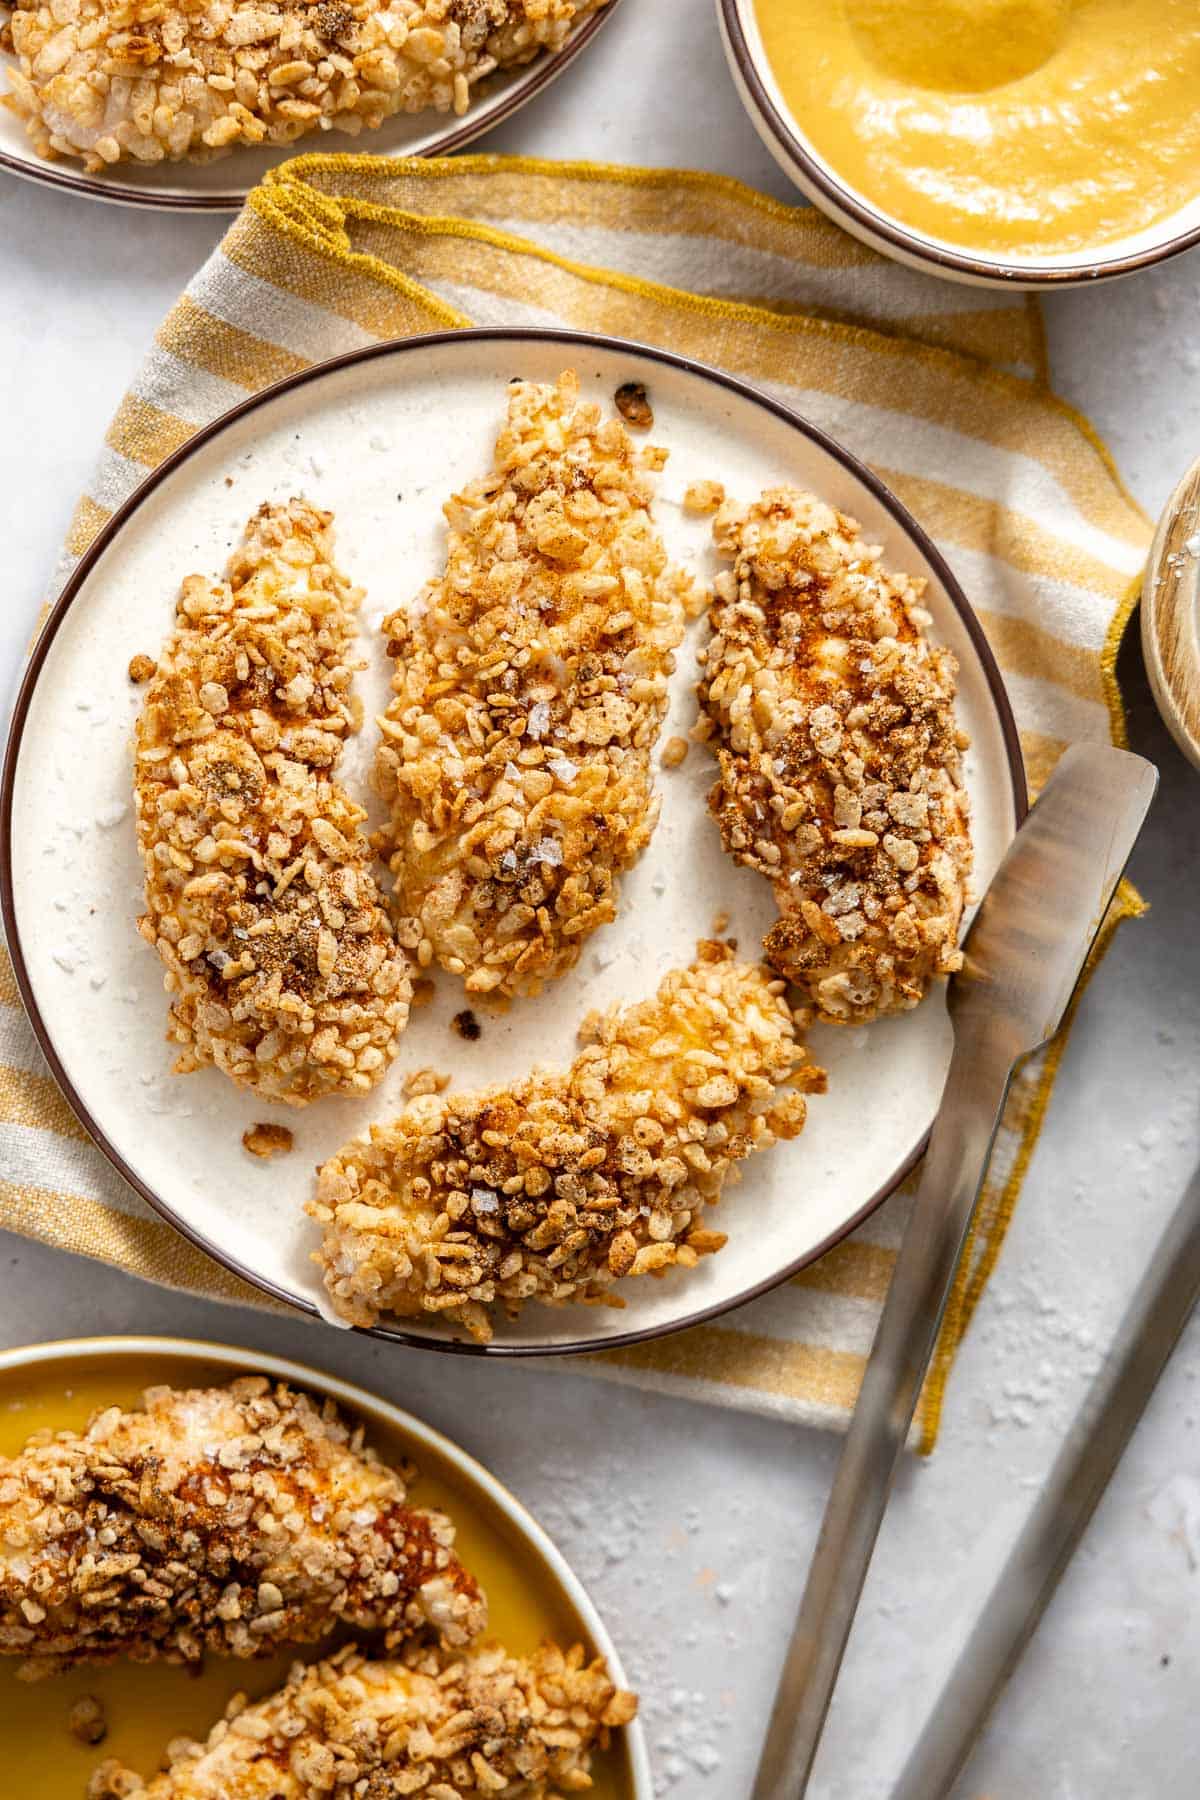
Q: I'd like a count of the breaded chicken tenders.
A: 7